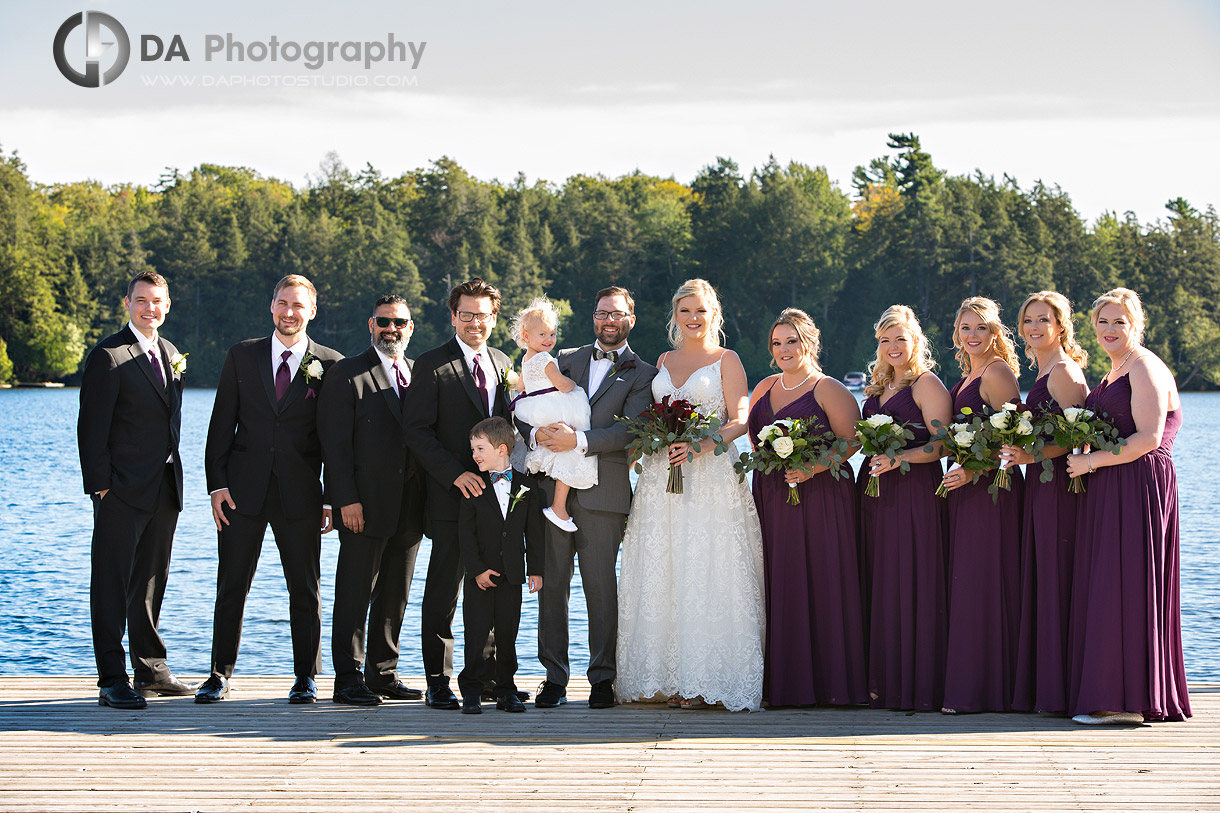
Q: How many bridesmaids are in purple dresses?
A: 5